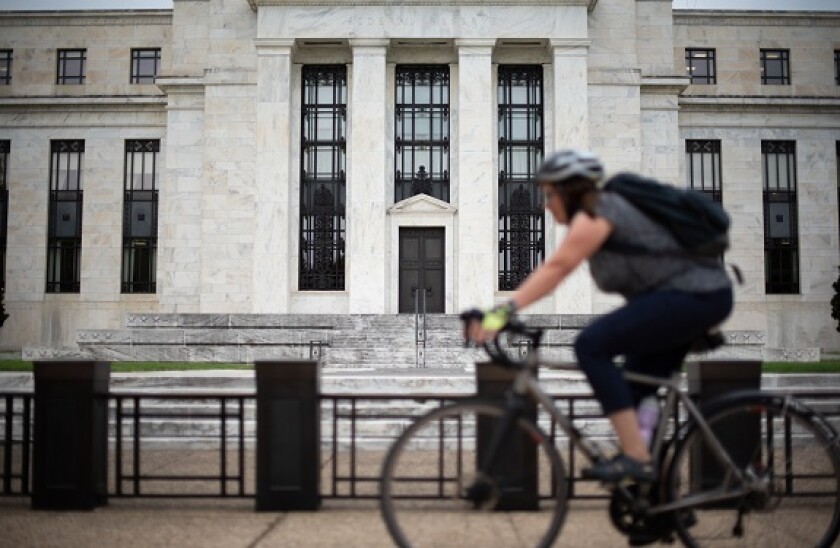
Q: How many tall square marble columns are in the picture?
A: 4